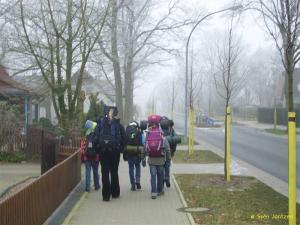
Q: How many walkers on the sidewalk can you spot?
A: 5